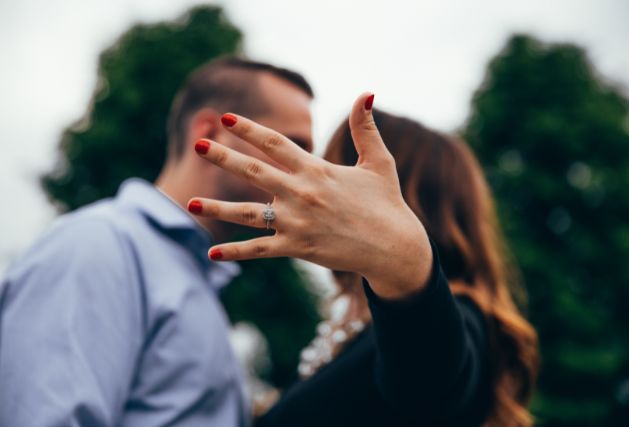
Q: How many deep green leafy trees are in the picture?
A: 2